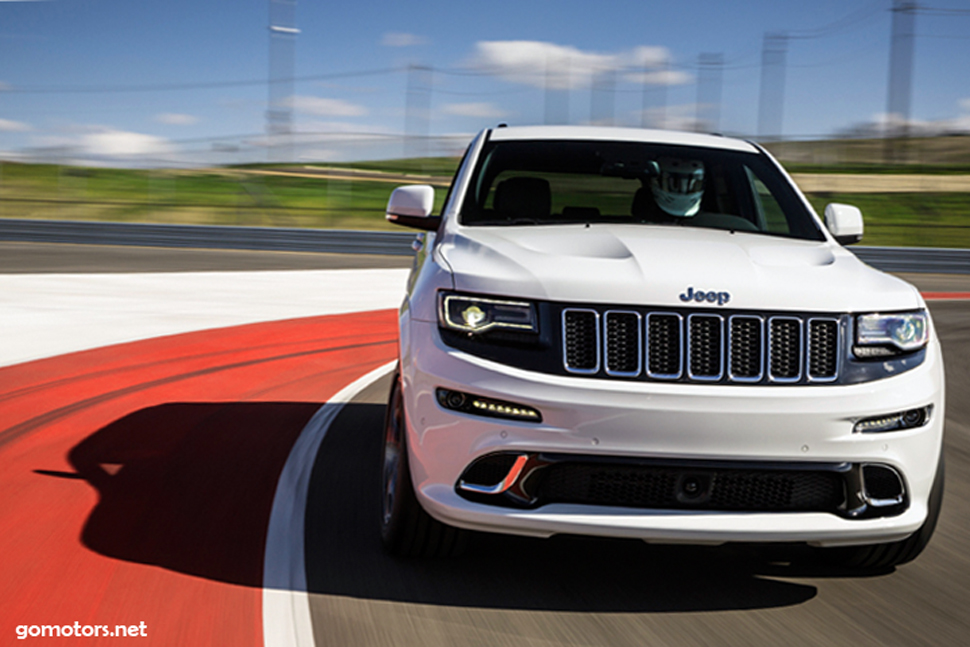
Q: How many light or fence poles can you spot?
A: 8